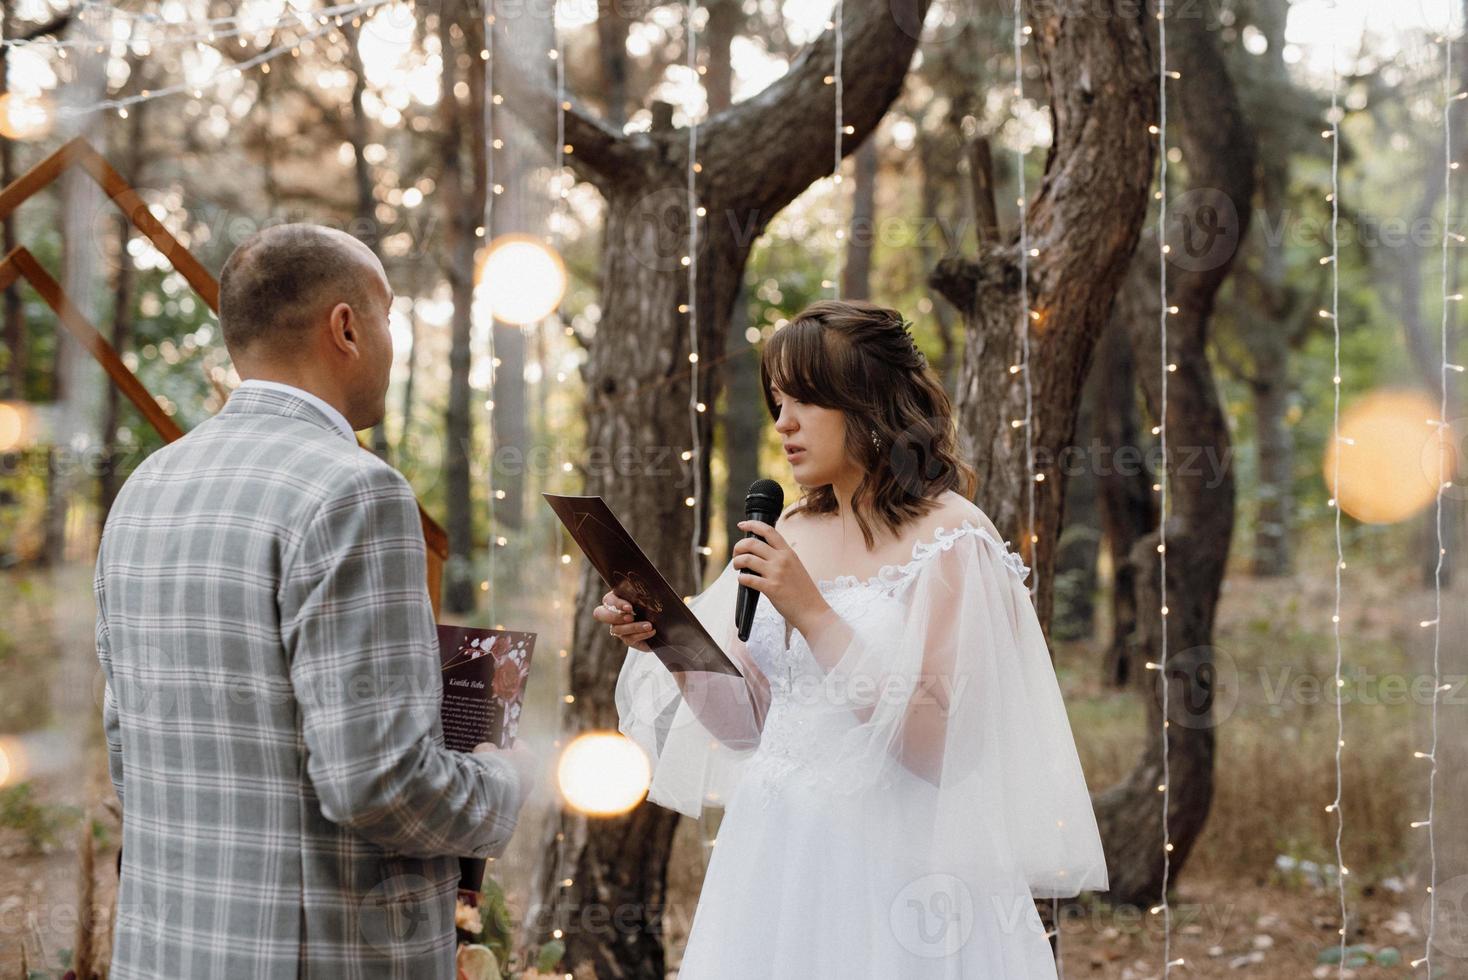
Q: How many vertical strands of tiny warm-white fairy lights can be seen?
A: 8